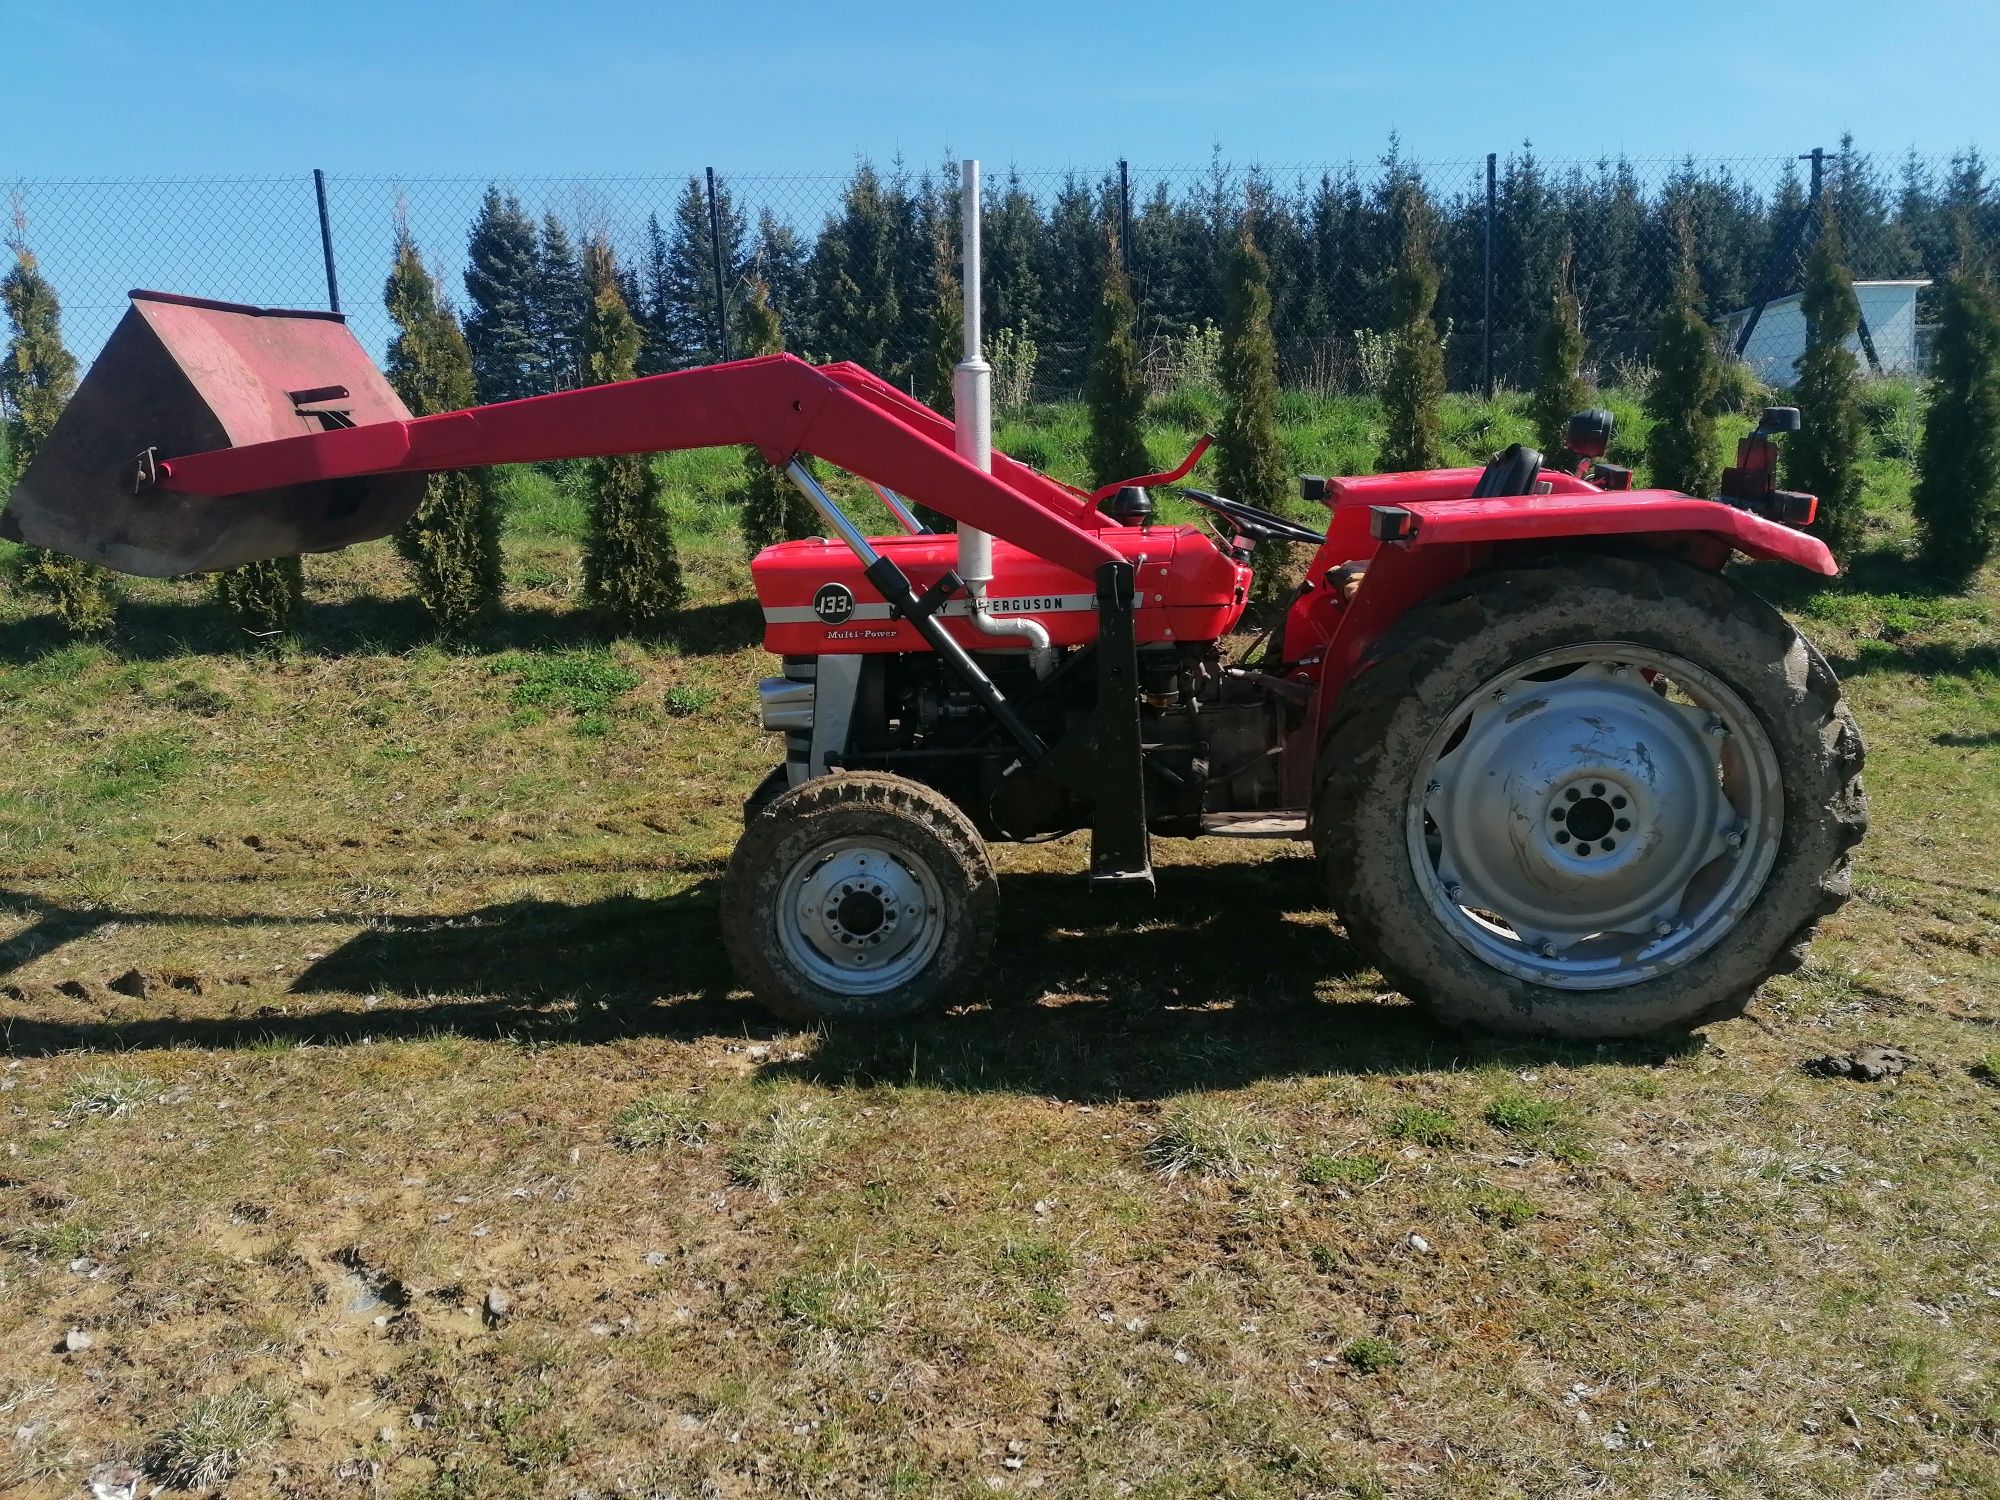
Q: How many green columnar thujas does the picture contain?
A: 13